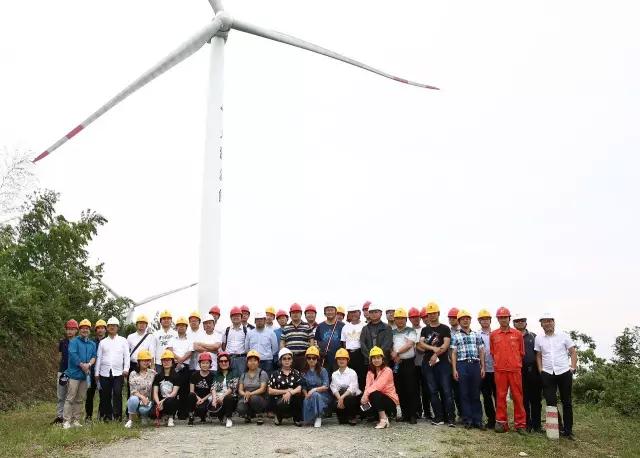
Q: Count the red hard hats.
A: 14